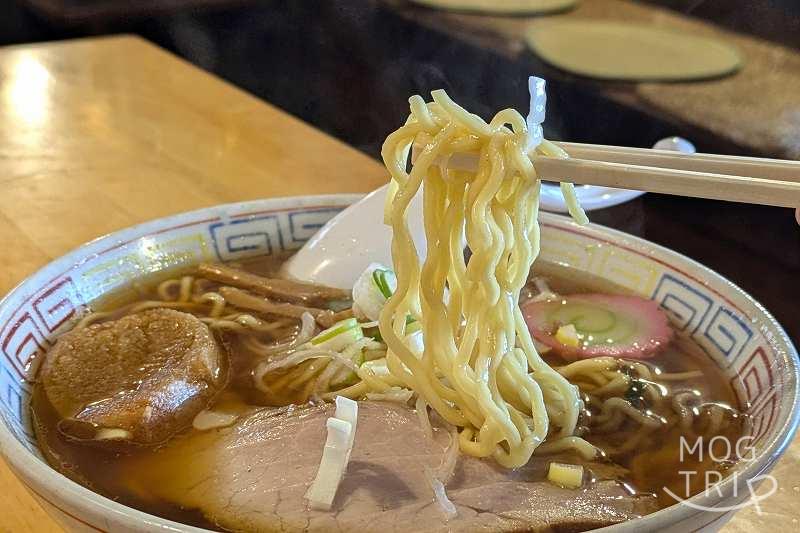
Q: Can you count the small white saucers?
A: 1